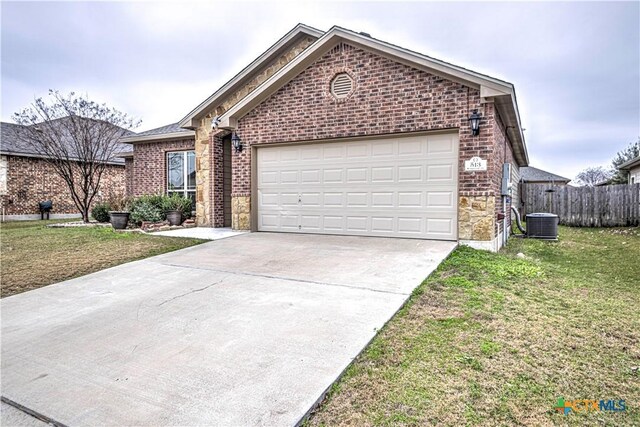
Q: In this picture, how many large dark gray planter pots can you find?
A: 2